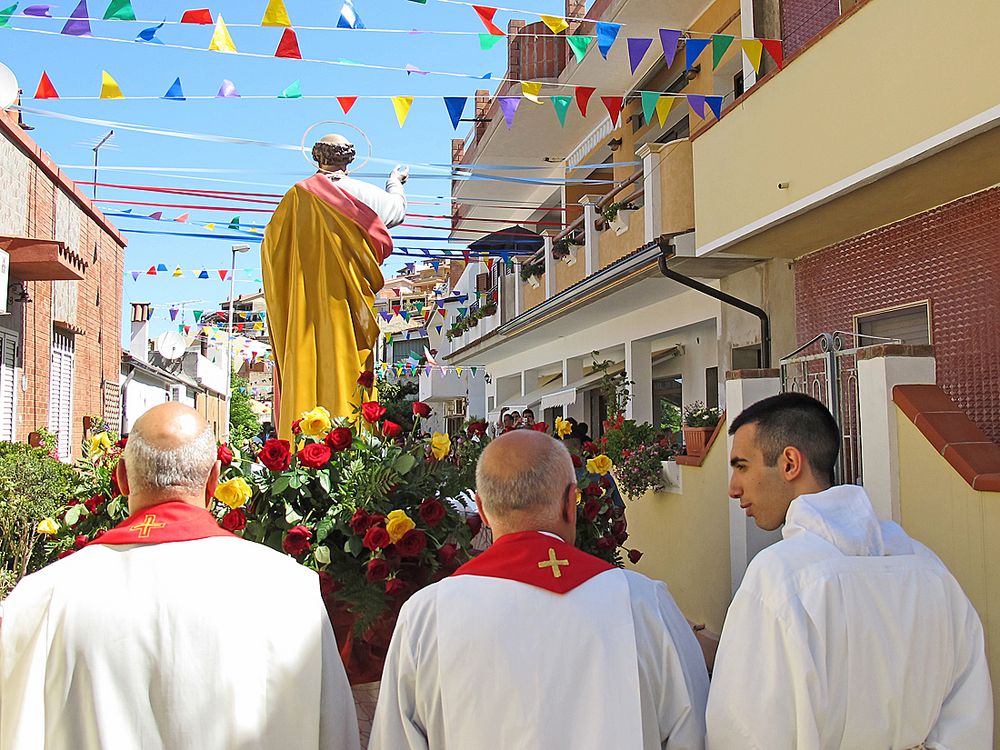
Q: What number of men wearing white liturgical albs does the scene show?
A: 3